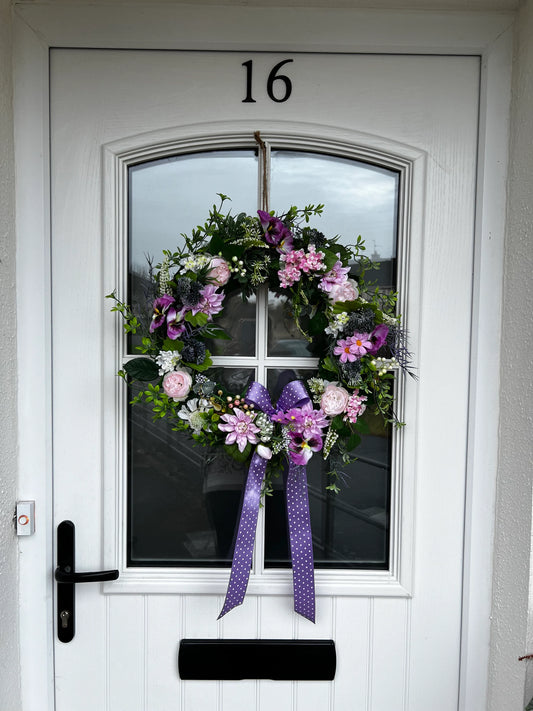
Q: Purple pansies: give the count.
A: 6